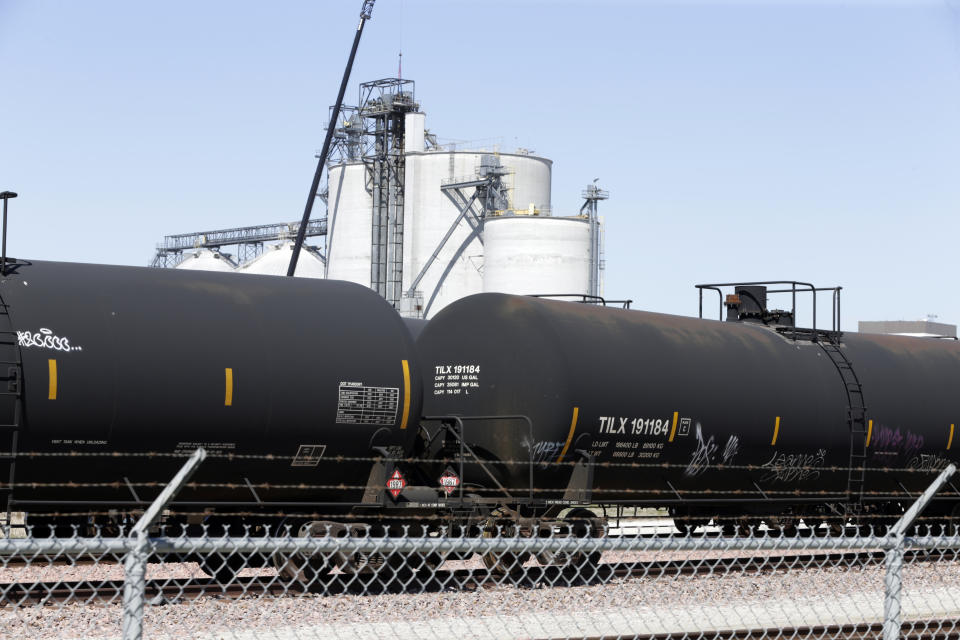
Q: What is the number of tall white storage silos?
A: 3